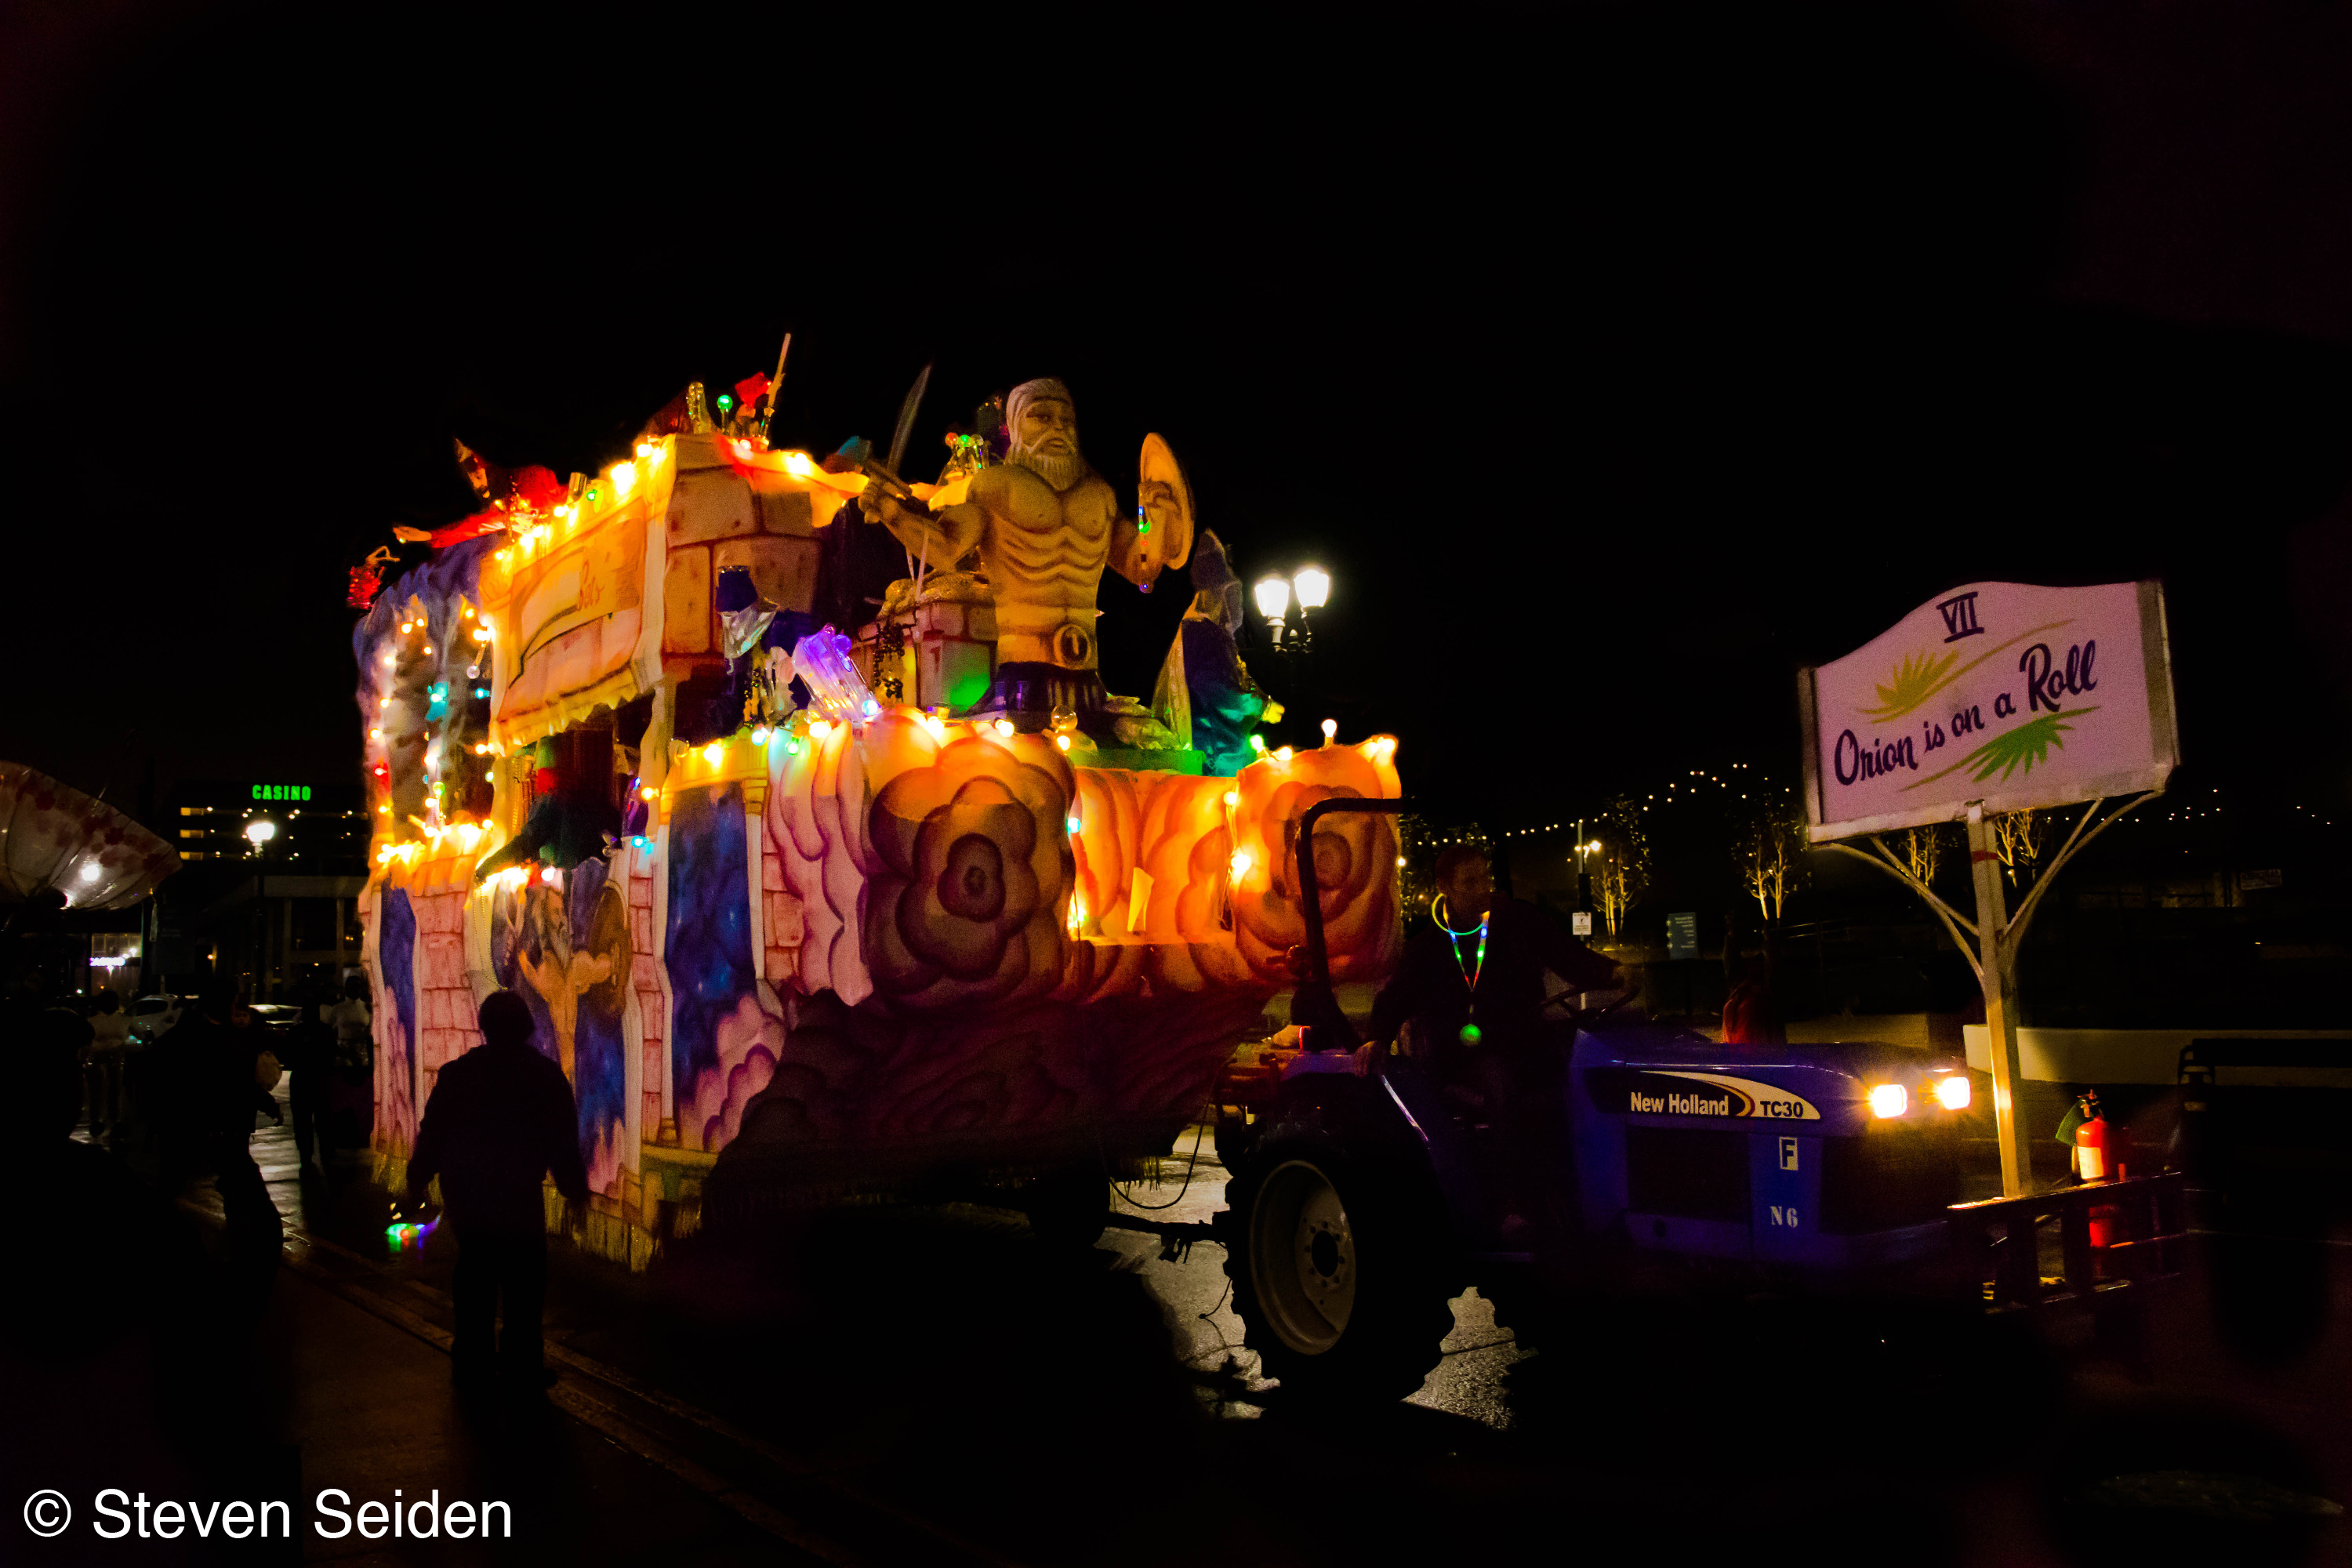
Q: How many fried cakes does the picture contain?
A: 0